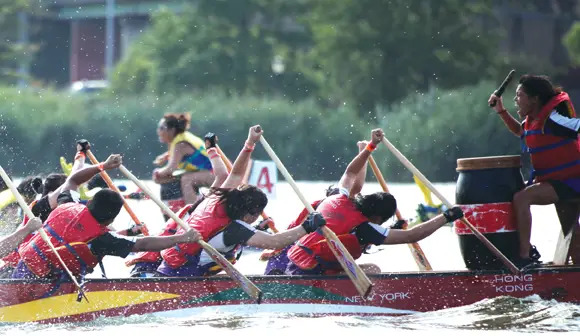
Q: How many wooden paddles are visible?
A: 7